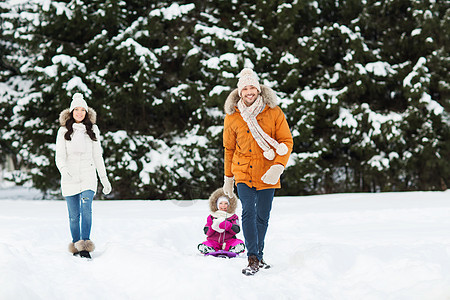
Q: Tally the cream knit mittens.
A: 3